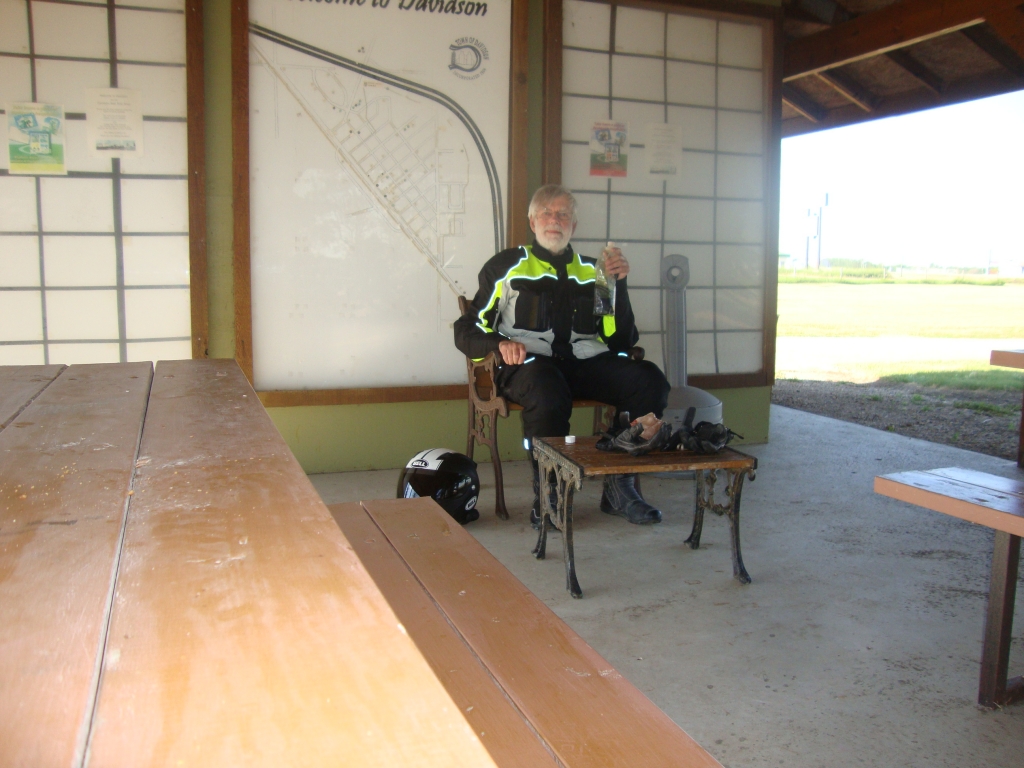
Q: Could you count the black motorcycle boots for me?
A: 2